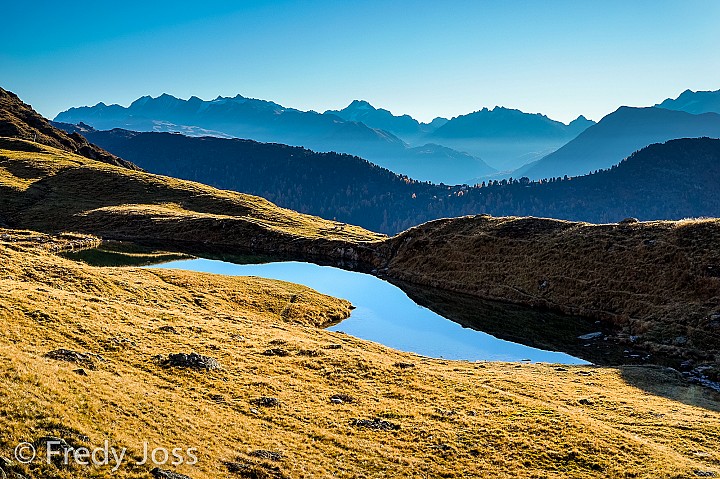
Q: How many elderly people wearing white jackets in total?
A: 0